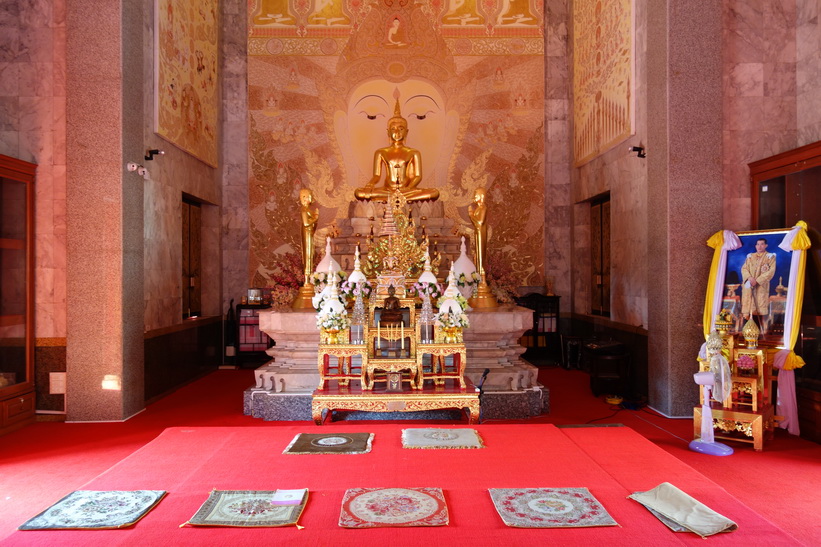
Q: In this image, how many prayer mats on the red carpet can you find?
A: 7